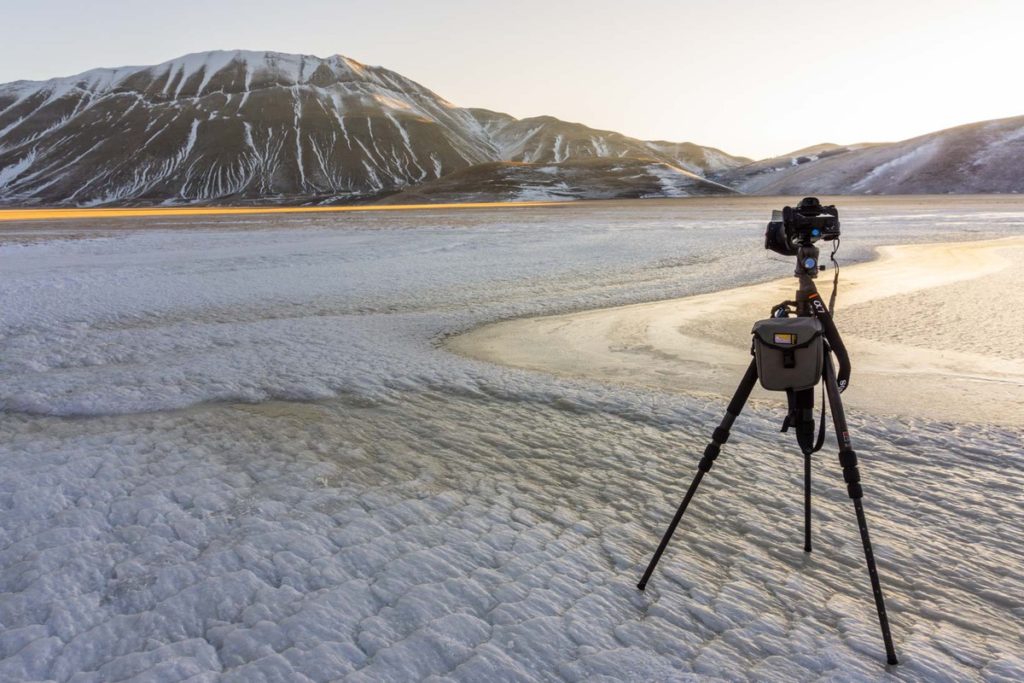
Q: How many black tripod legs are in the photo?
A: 3